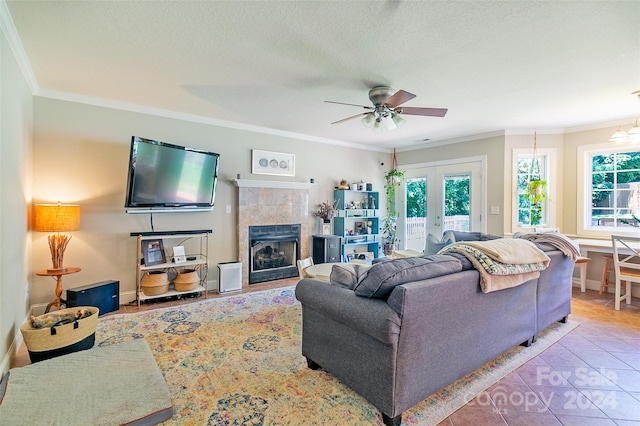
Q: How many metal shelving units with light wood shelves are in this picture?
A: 1